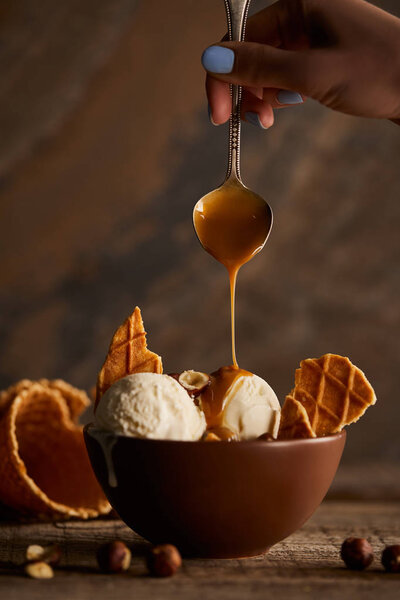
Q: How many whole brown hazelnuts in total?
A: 4